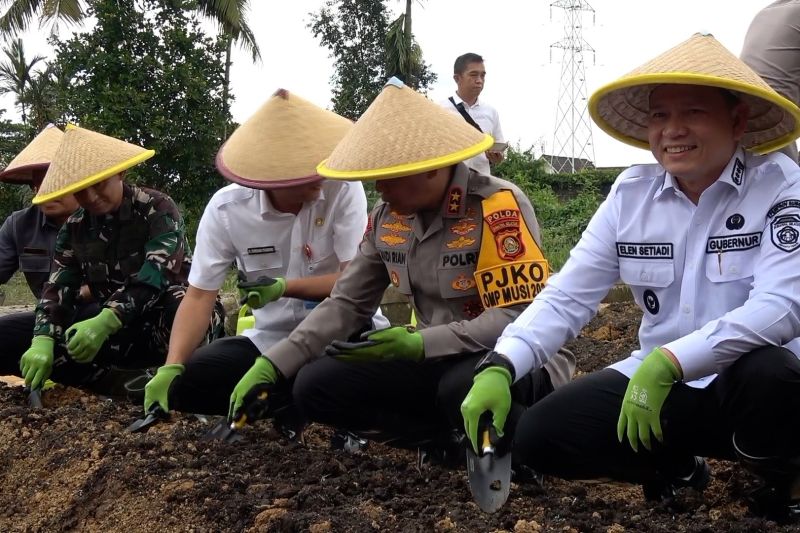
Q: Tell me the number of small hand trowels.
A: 4